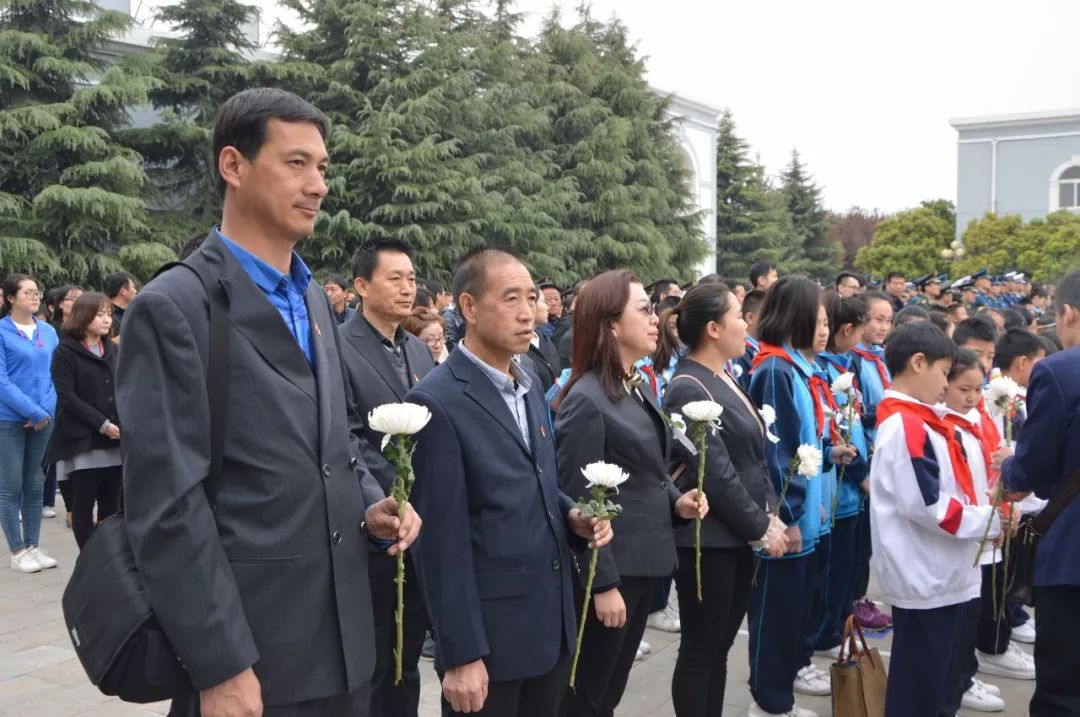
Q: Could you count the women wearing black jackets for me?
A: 3